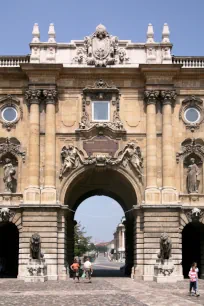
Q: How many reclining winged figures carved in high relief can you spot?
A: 2